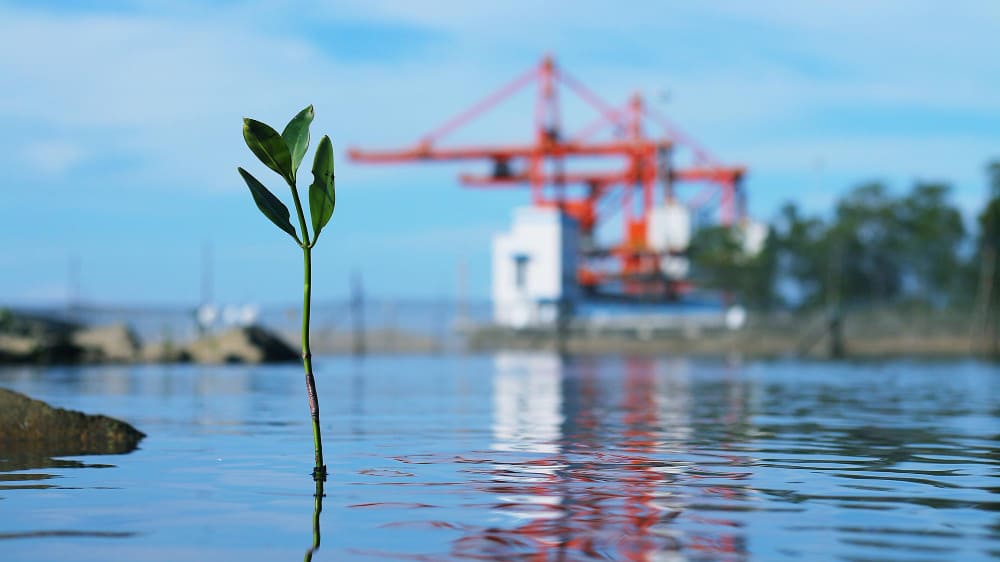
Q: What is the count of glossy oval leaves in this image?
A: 4